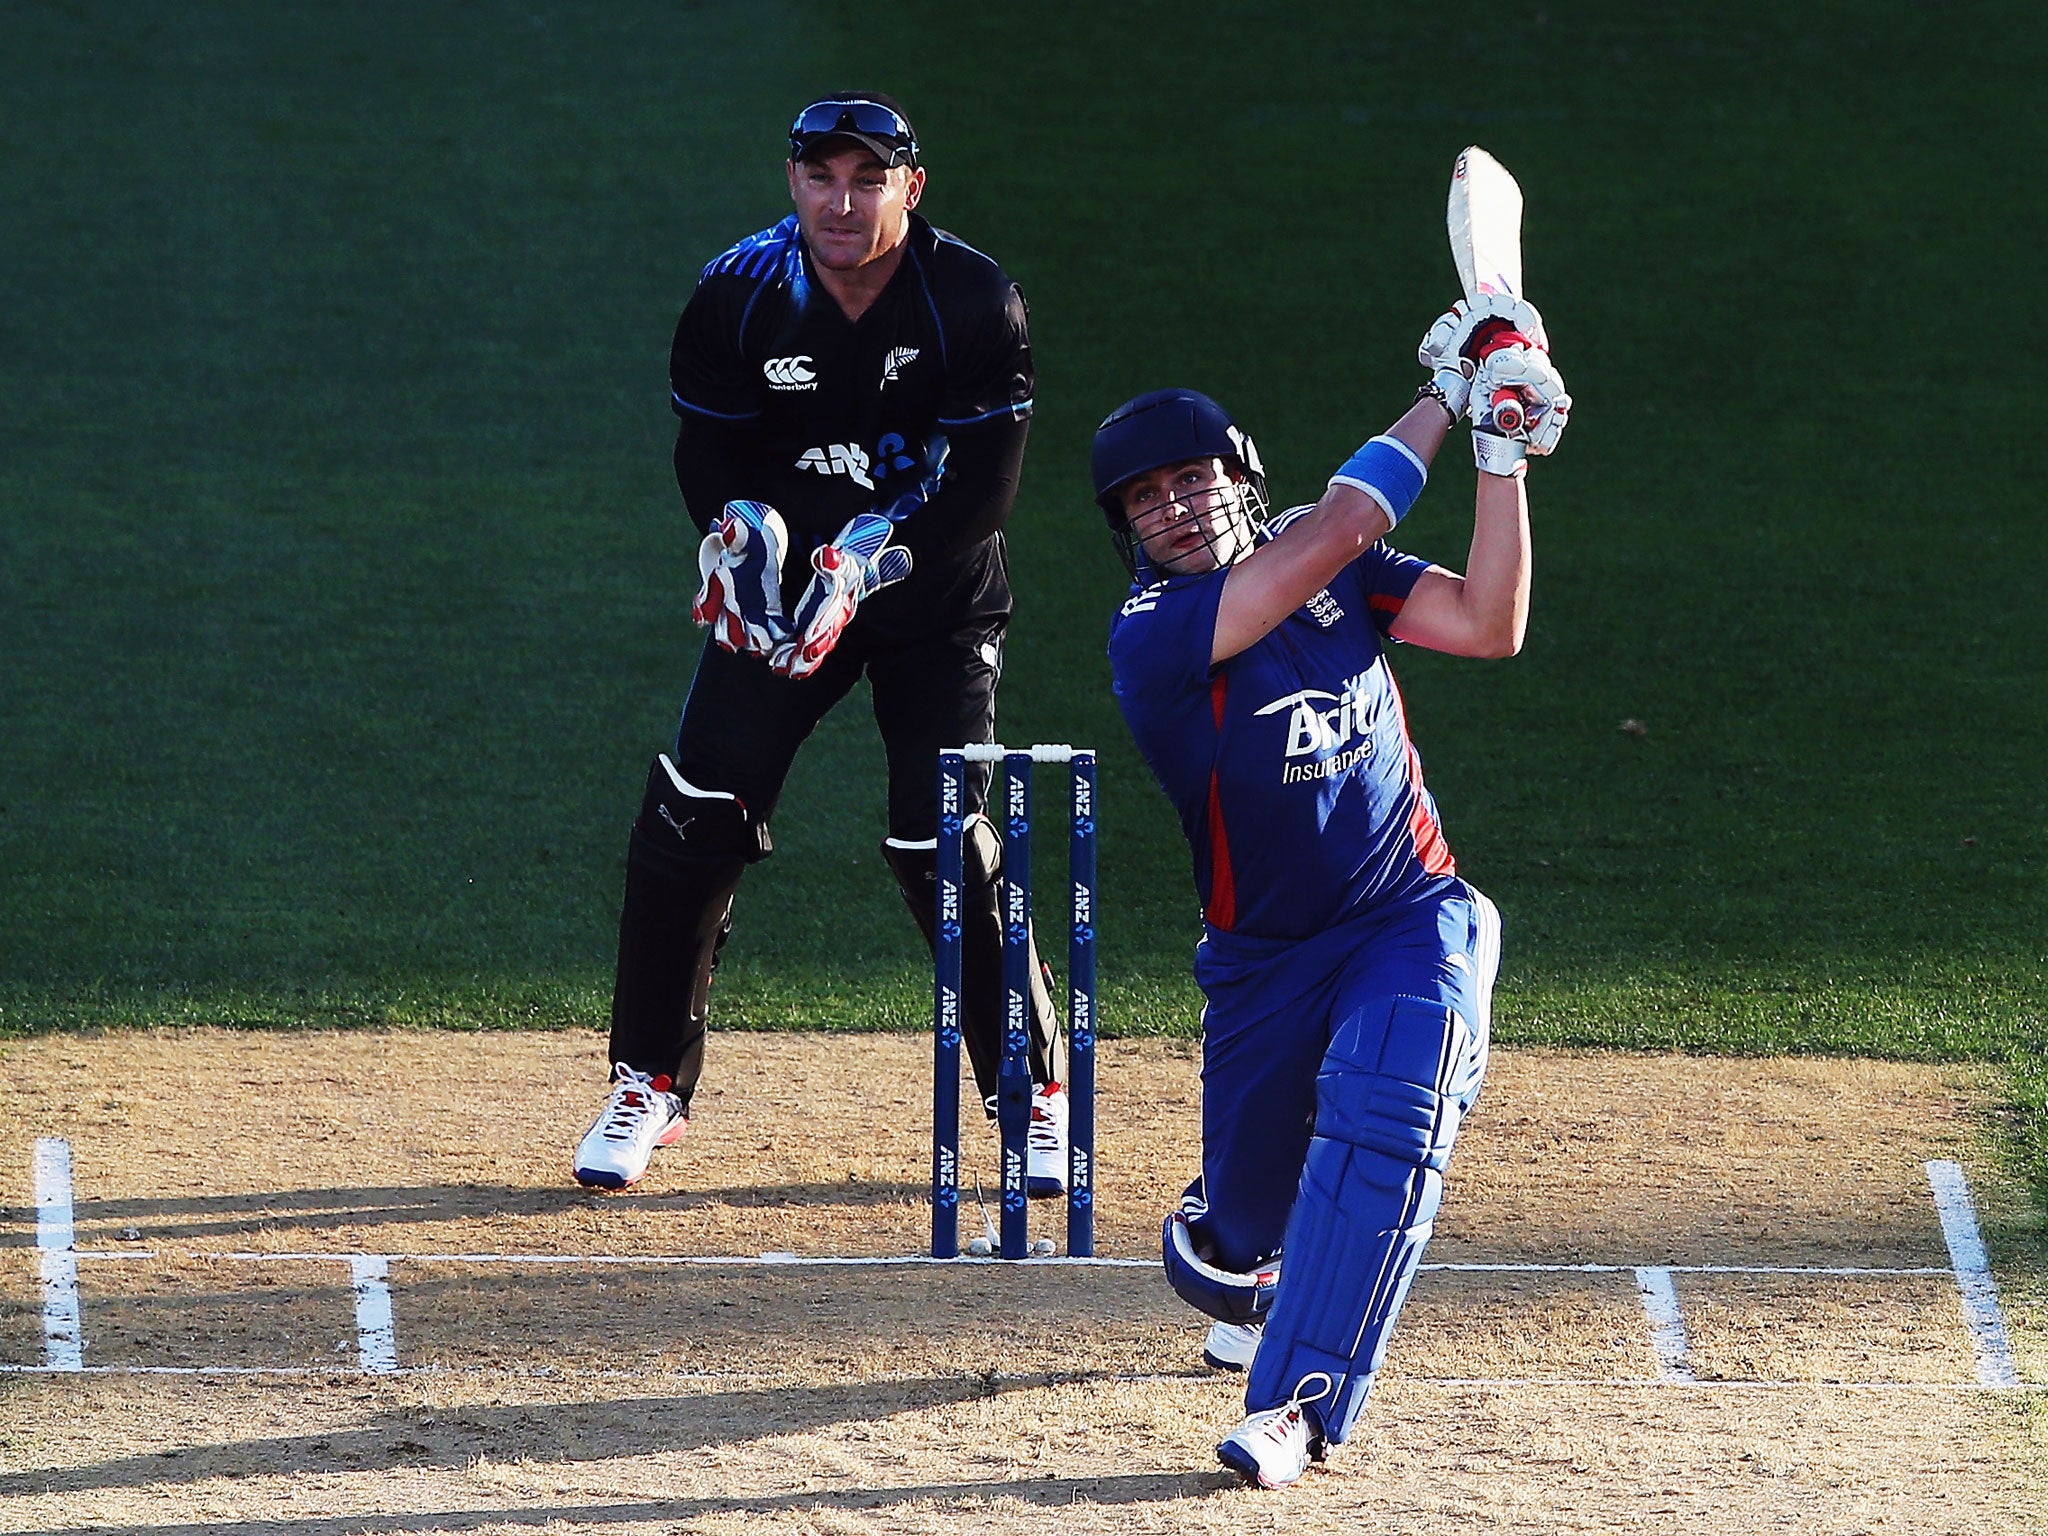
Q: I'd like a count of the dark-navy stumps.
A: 3